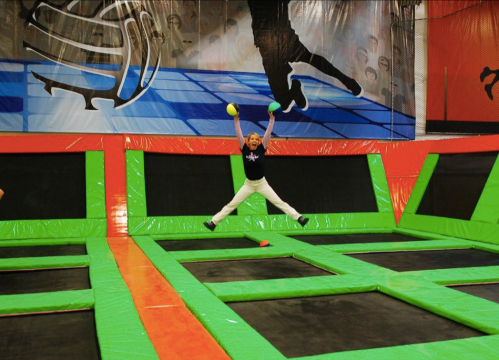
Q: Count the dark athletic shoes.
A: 2